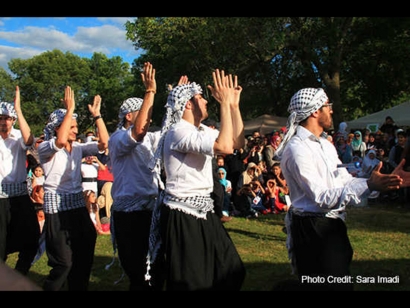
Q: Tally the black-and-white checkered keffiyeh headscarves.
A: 5